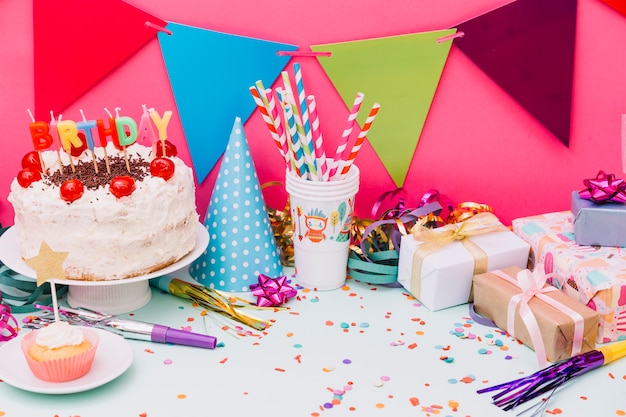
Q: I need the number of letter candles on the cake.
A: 8